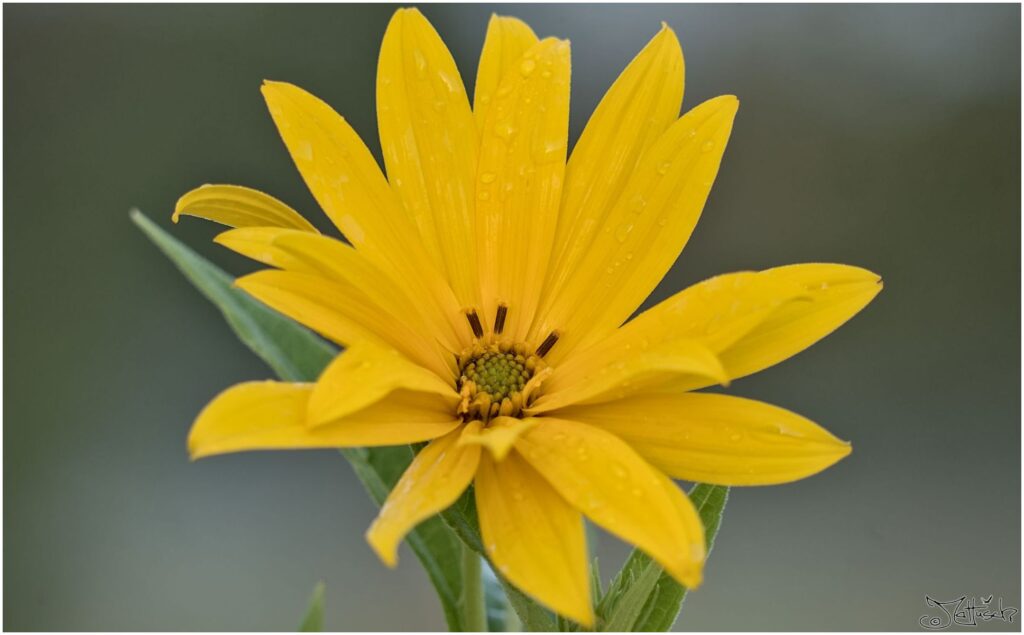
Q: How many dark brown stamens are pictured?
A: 3